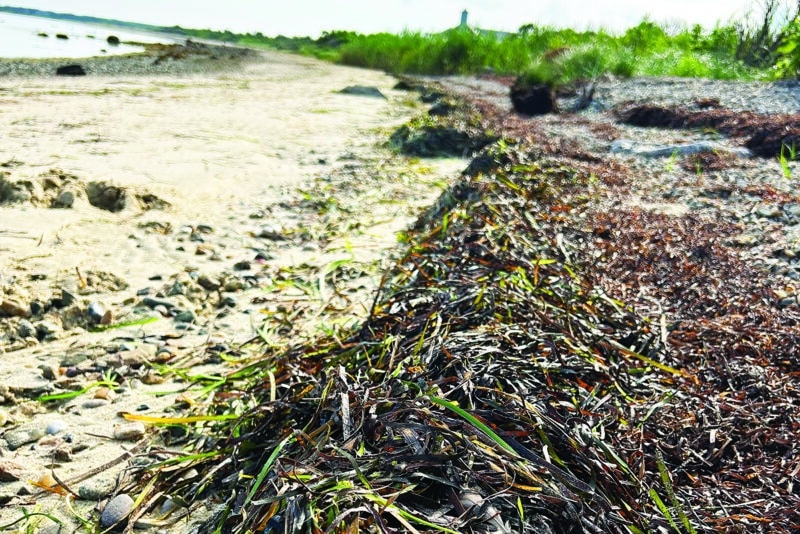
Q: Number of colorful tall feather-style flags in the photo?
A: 0